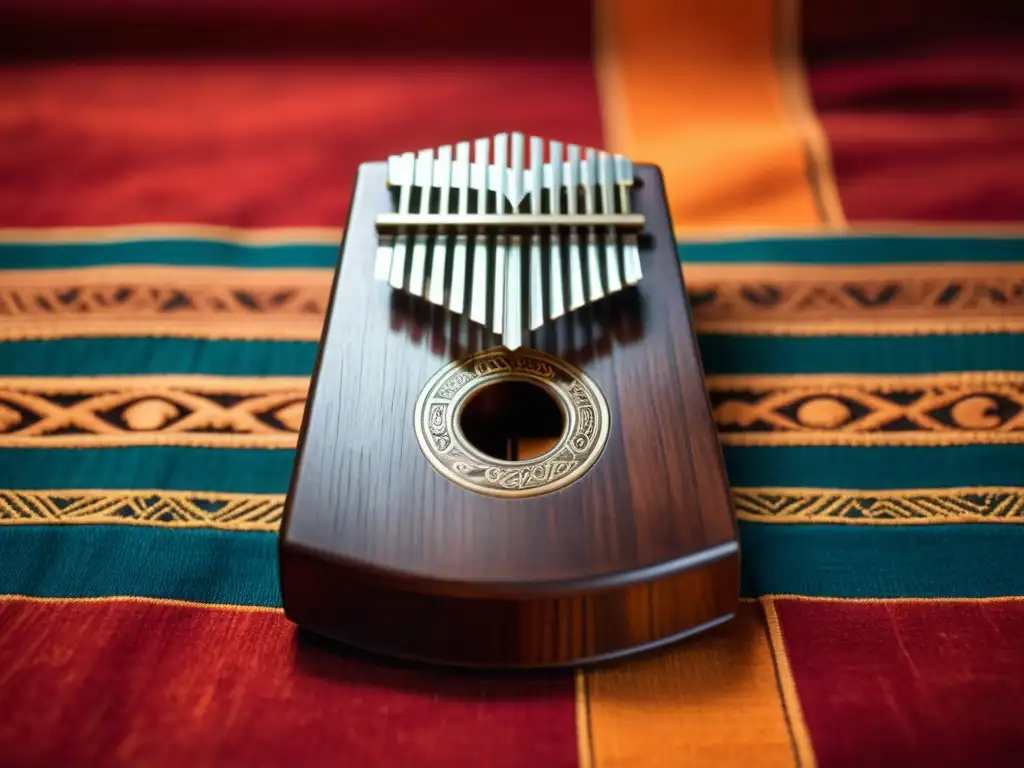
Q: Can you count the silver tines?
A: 14